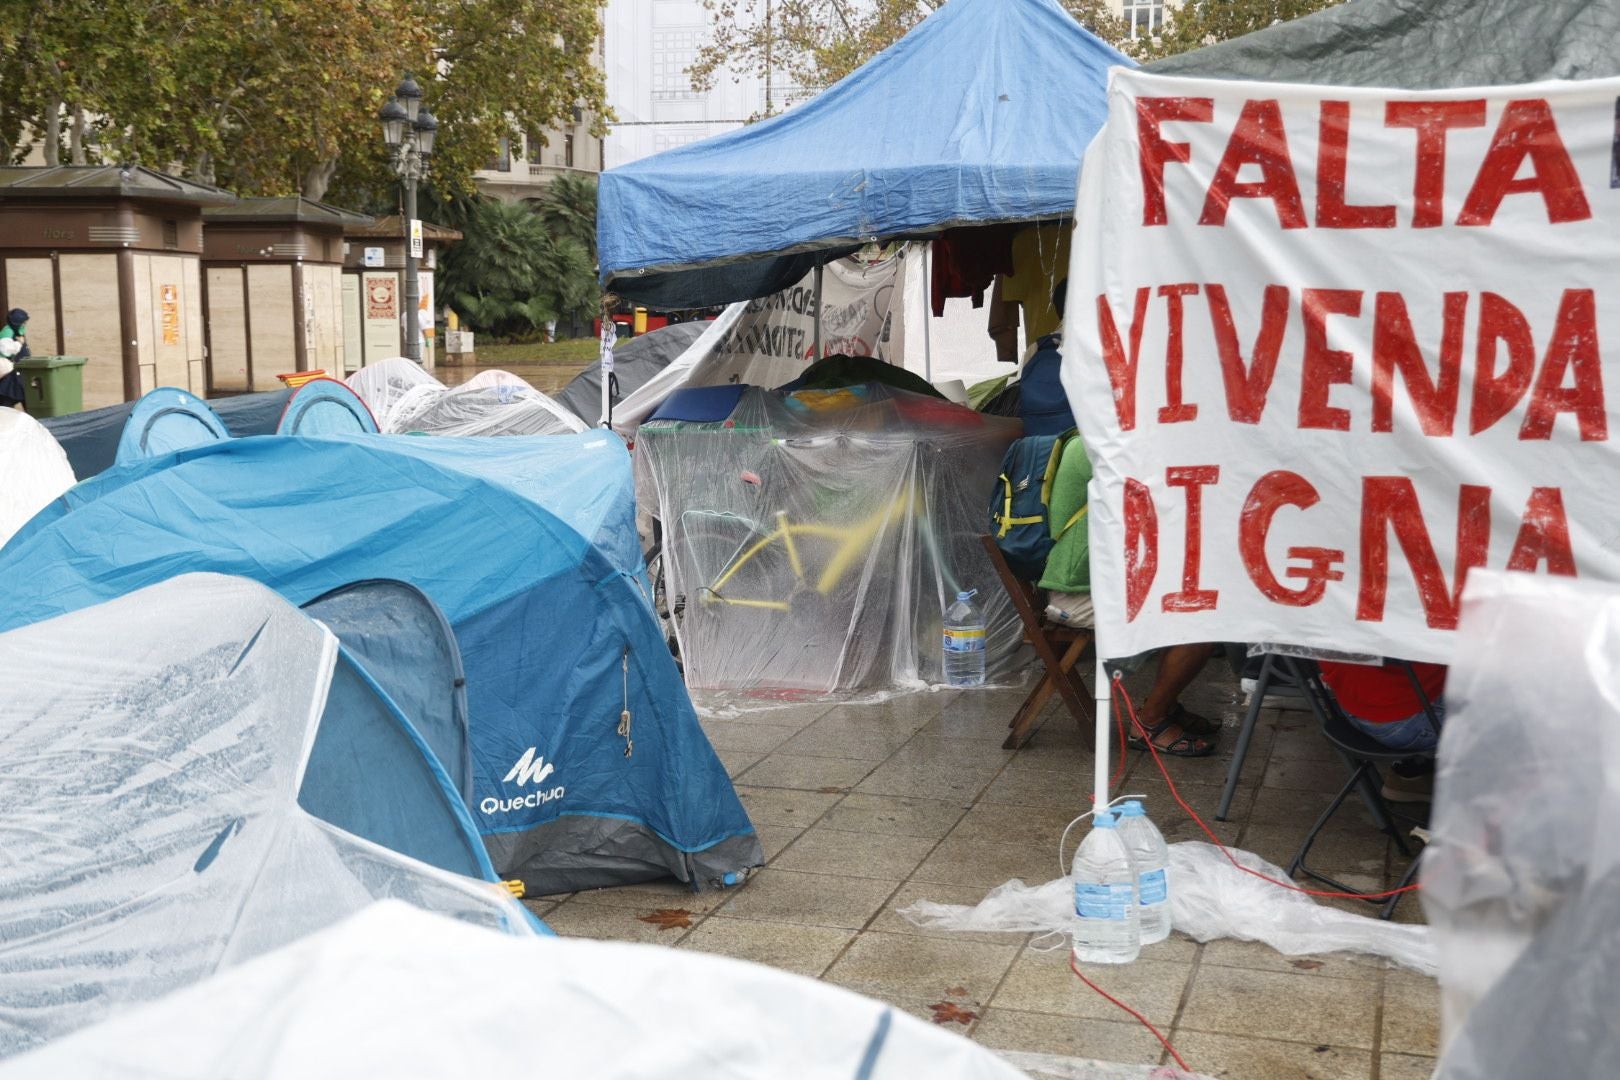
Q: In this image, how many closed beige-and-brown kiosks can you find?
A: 3